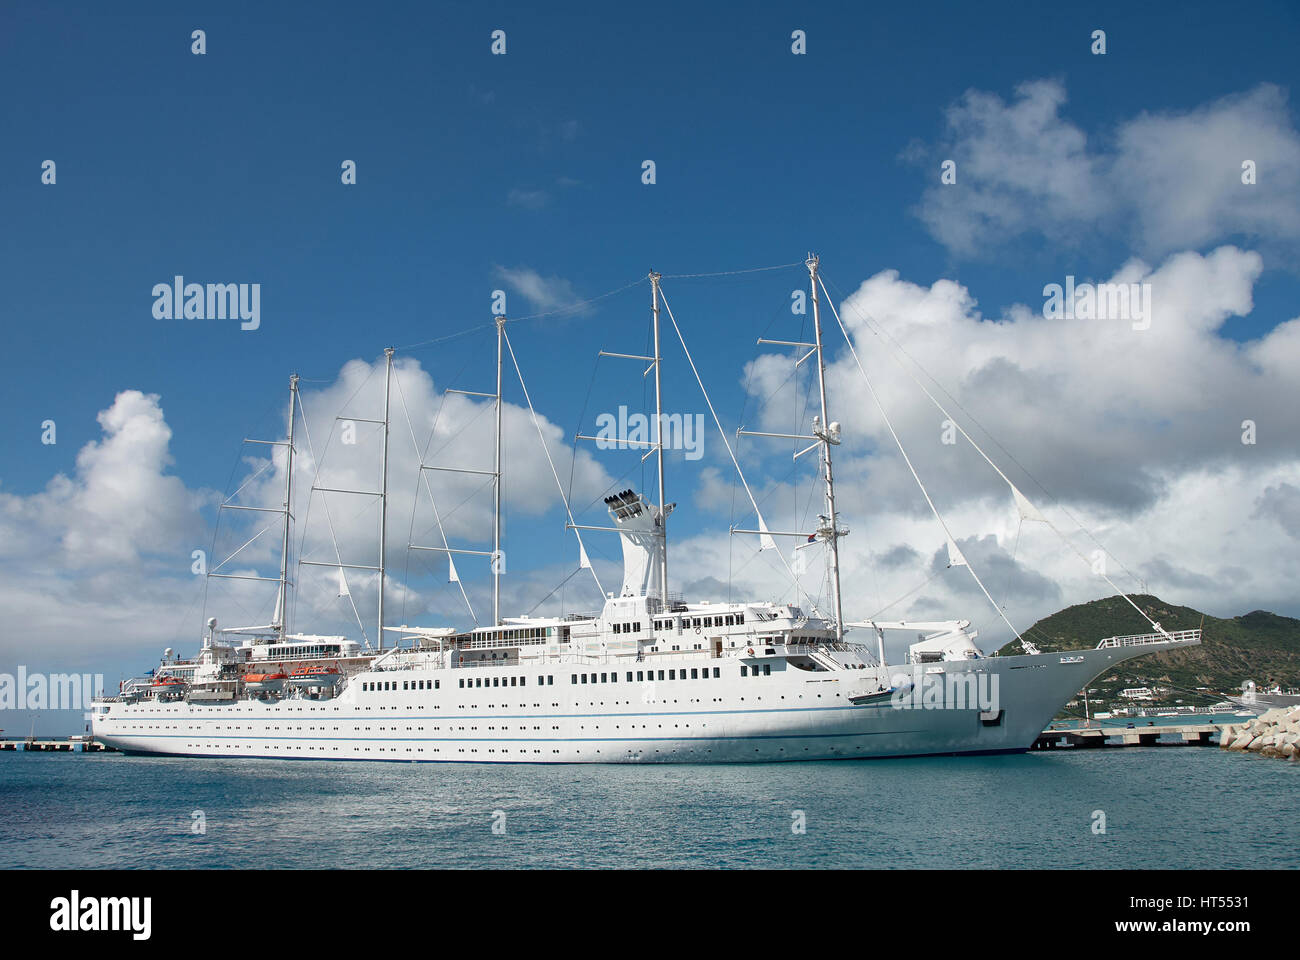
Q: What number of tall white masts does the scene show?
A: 5